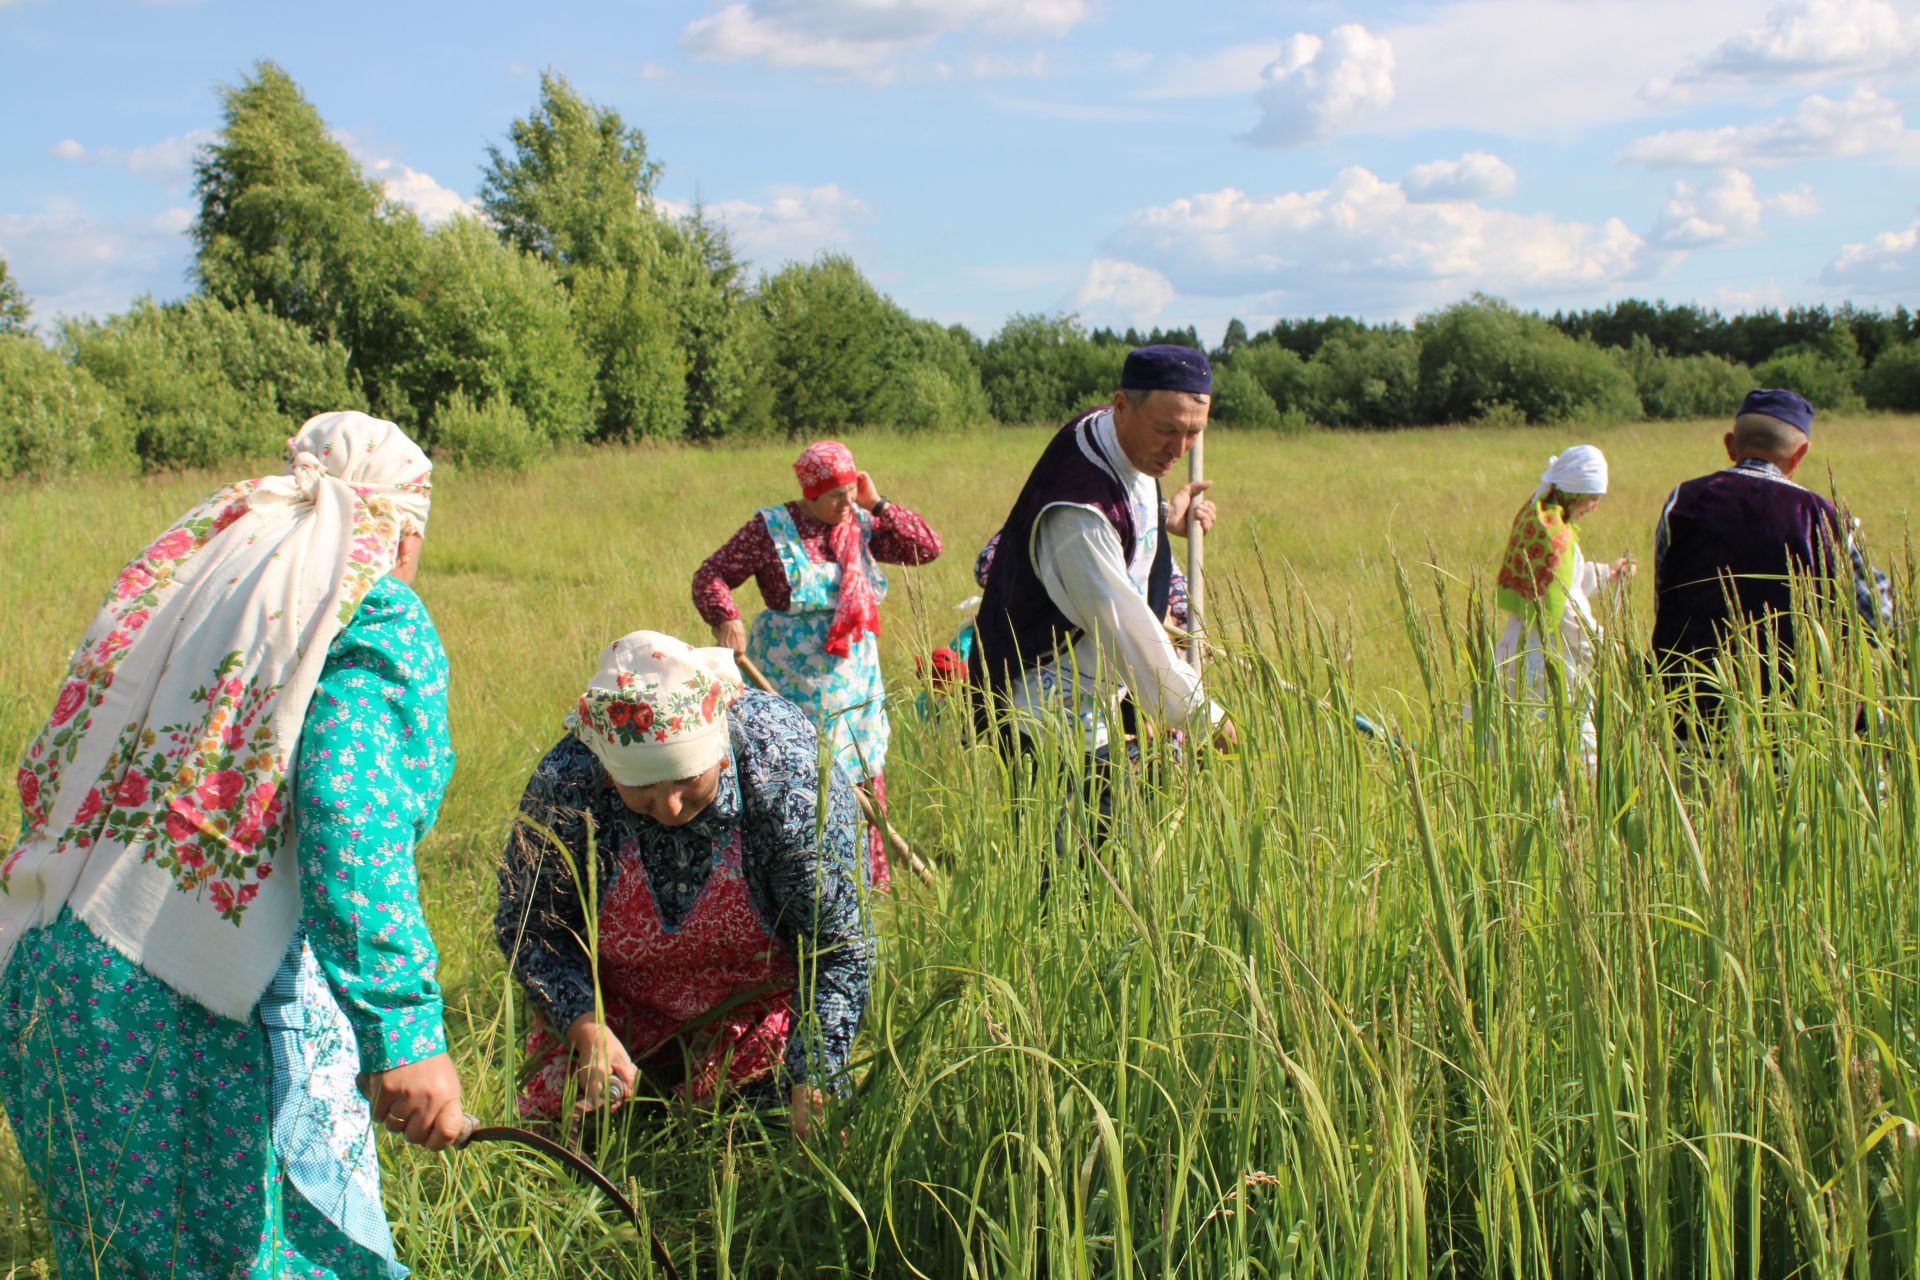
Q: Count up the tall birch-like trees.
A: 2